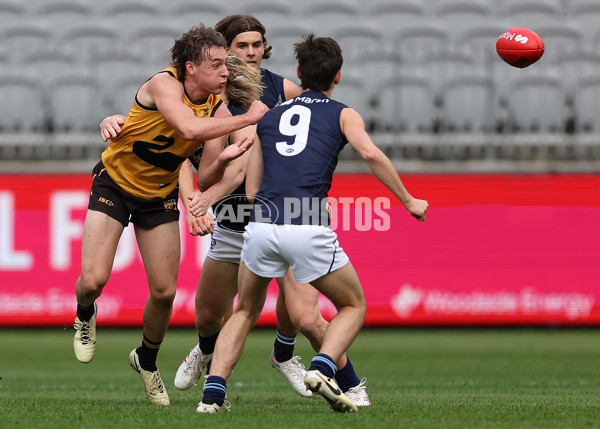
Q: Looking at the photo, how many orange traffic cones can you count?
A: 0